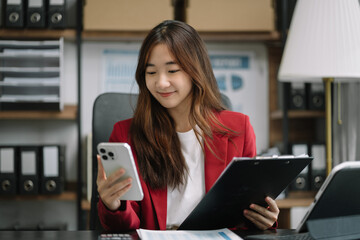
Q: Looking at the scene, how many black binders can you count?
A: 10